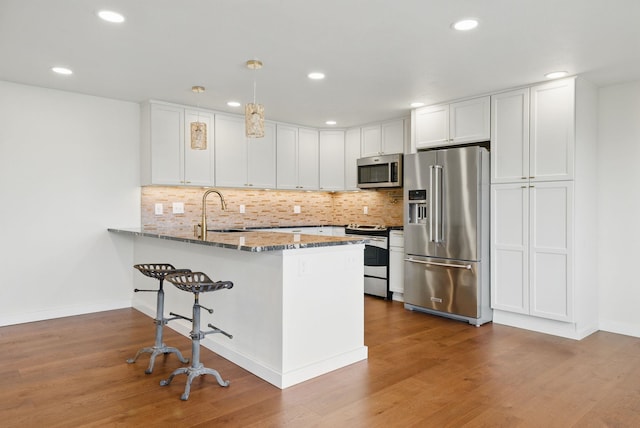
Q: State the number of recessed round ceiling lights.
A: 8